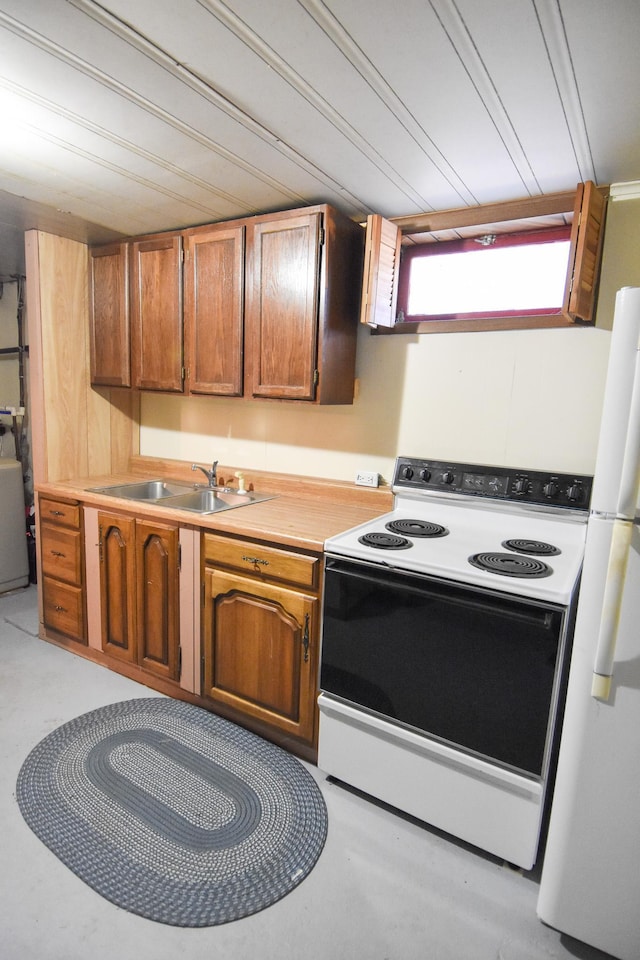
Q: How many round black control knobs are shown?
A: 6